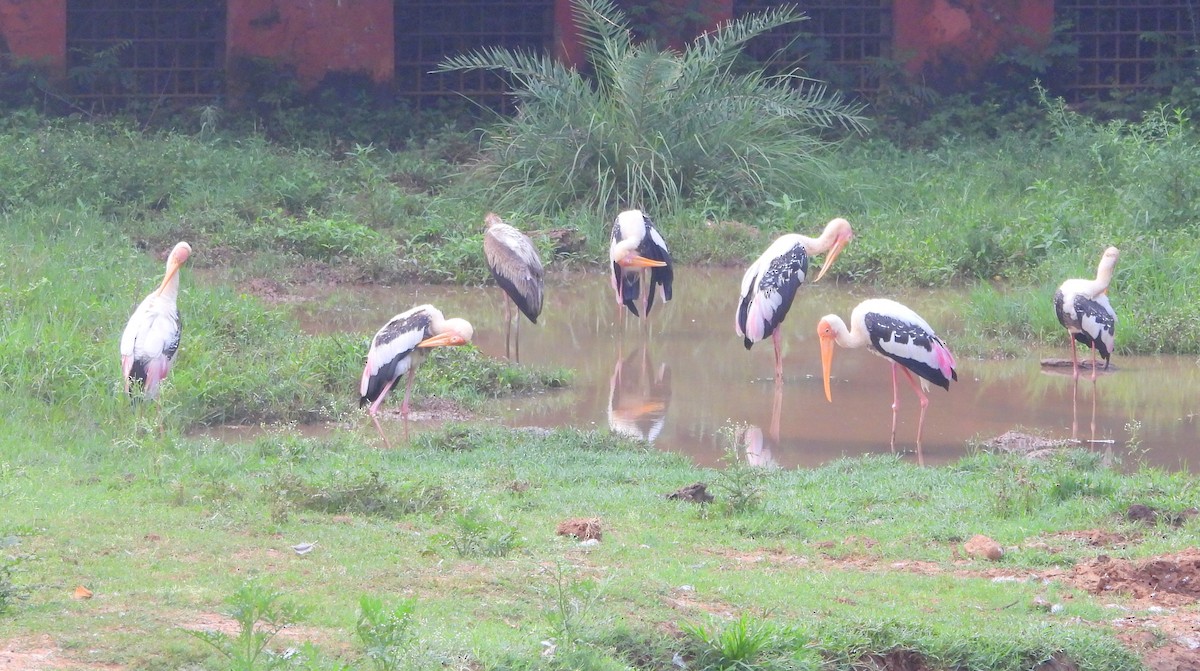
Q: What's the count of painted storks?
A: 7